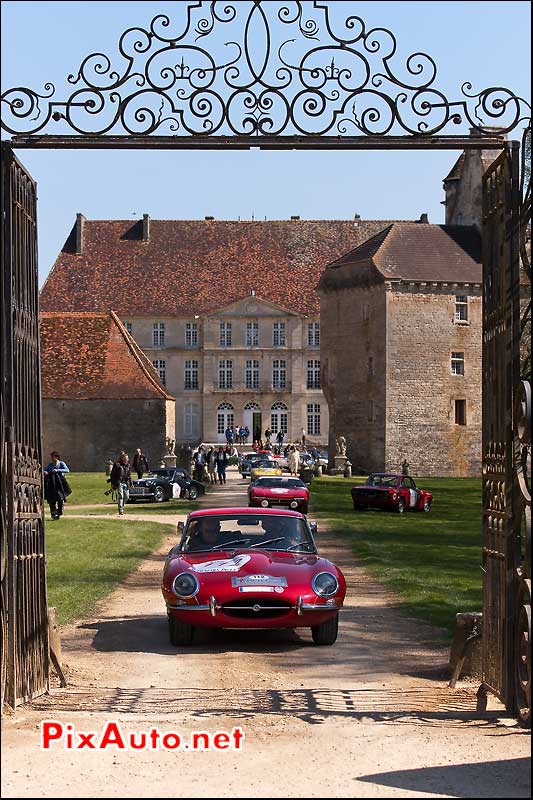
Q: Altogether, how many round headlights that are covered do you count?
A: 2